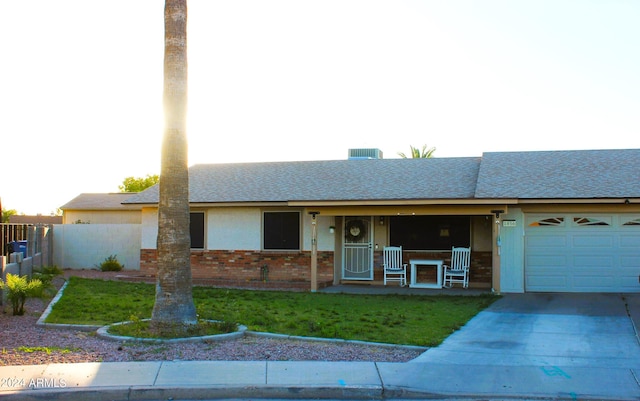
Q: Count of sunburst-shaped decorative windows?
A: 3